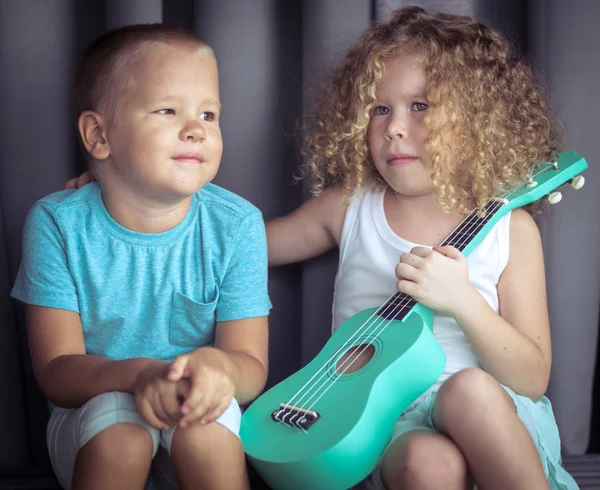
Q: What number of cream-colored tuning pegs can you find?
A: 2